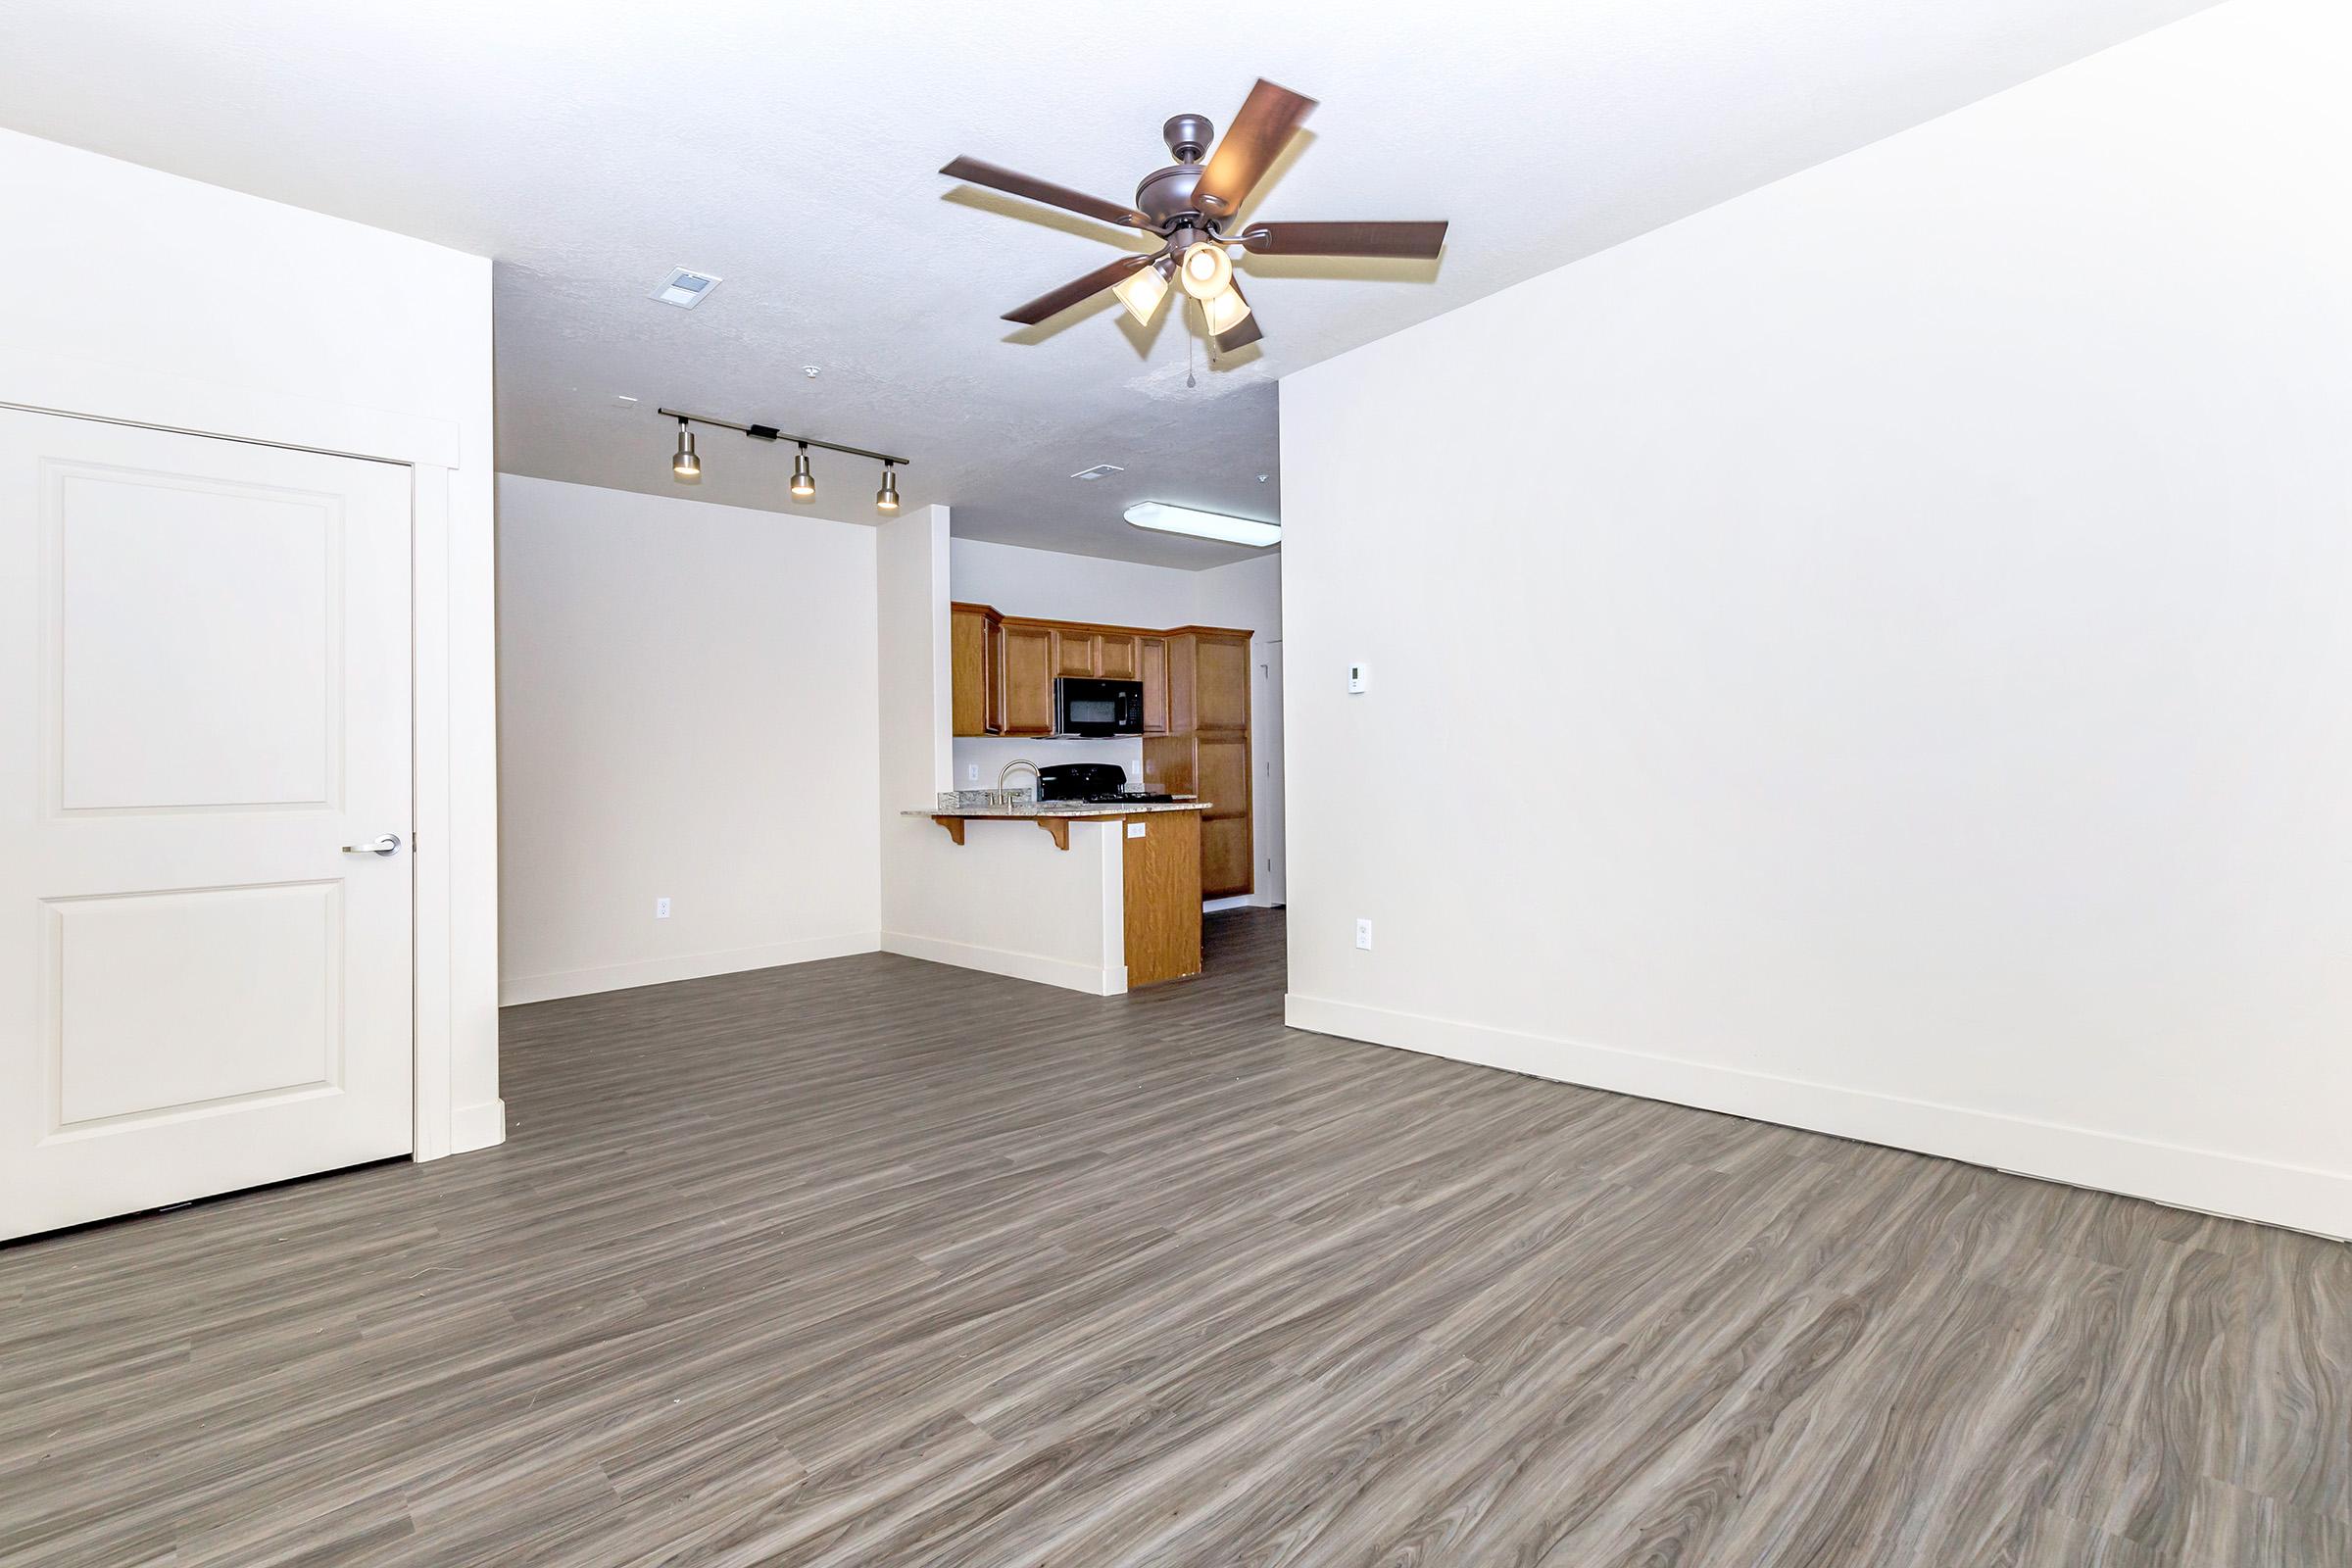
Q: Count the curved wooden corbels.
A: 2